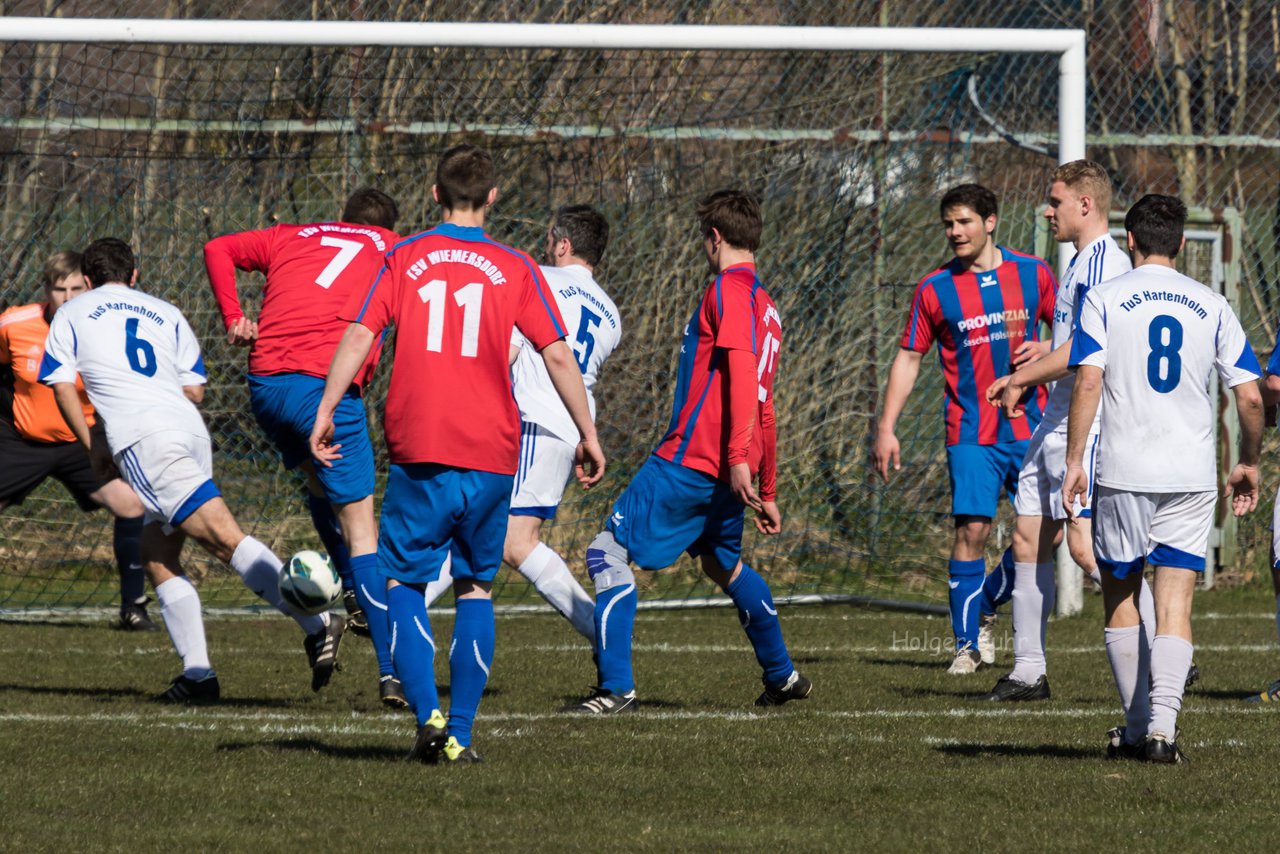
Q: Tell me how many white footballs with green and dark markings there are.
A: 1